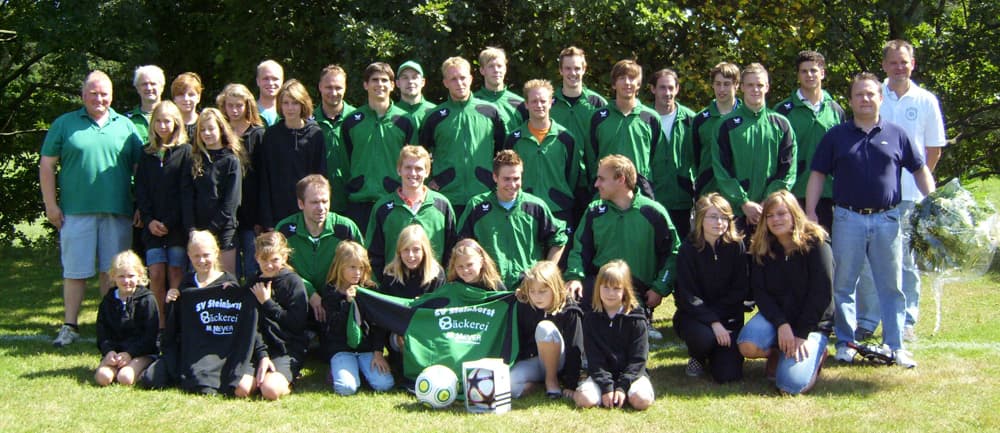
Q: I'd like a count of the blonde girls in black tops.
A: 14